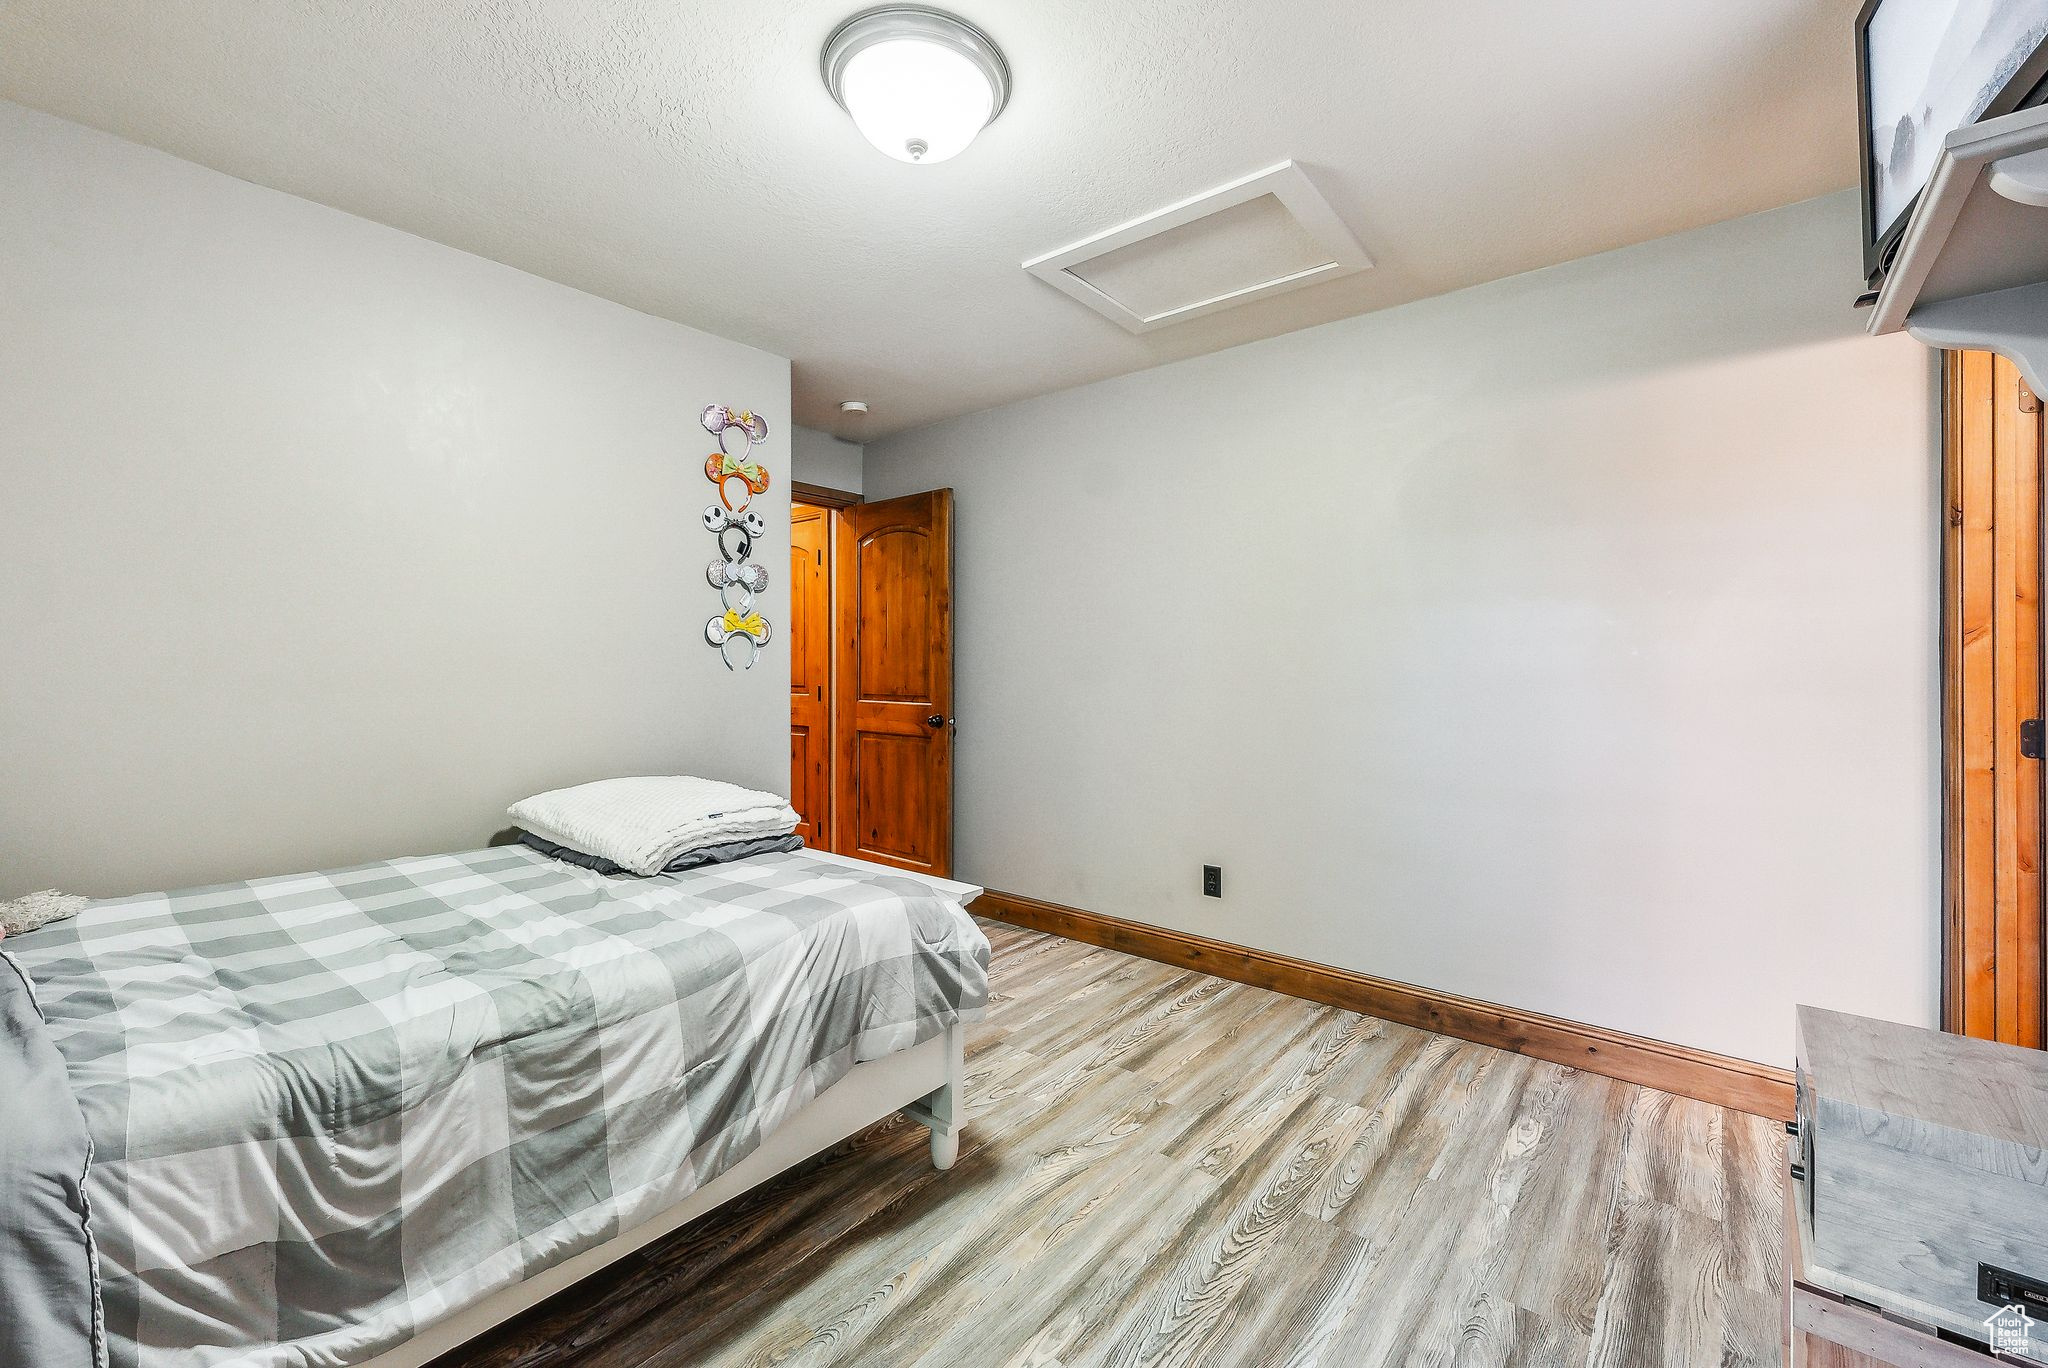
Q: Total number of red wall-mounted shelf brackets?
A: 0